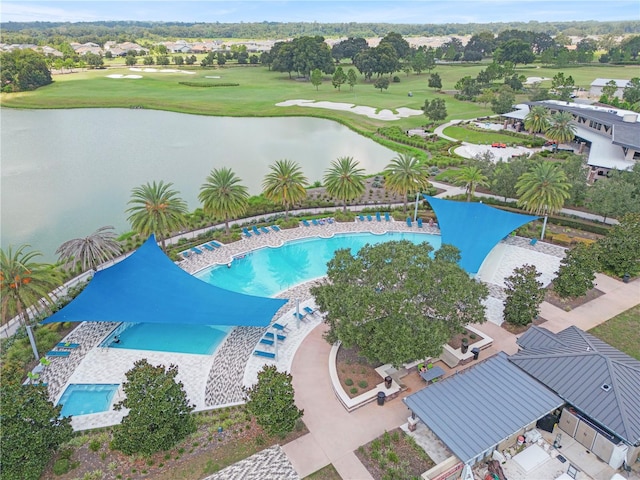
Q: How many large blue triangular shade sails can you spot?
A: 2